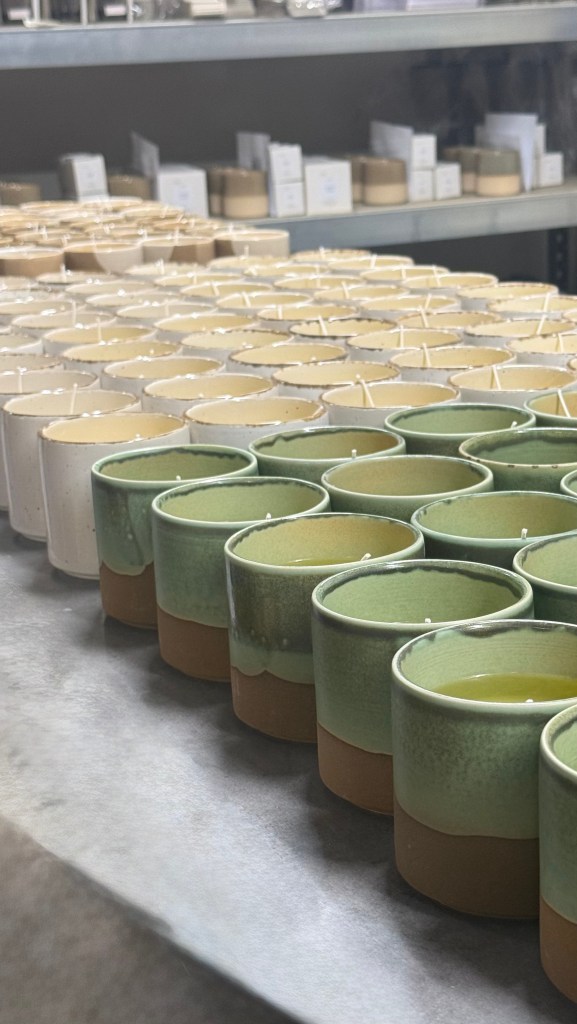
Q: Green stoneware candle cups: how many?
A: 14